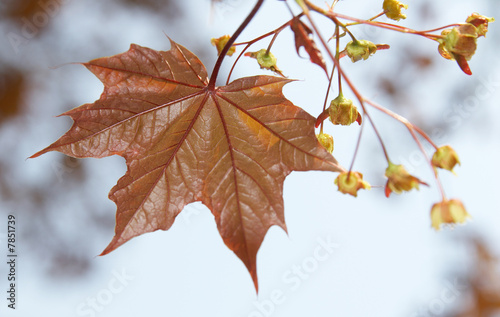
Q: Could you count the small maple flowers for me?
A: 12